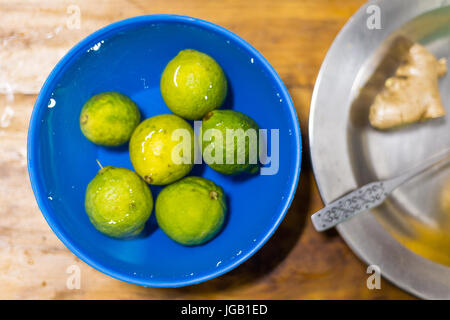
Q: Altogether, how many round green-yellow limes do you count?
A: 6